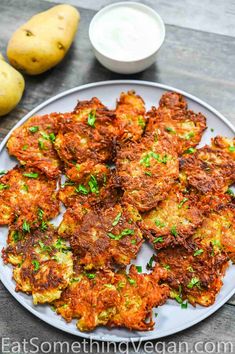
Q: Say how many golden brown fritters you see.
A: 14